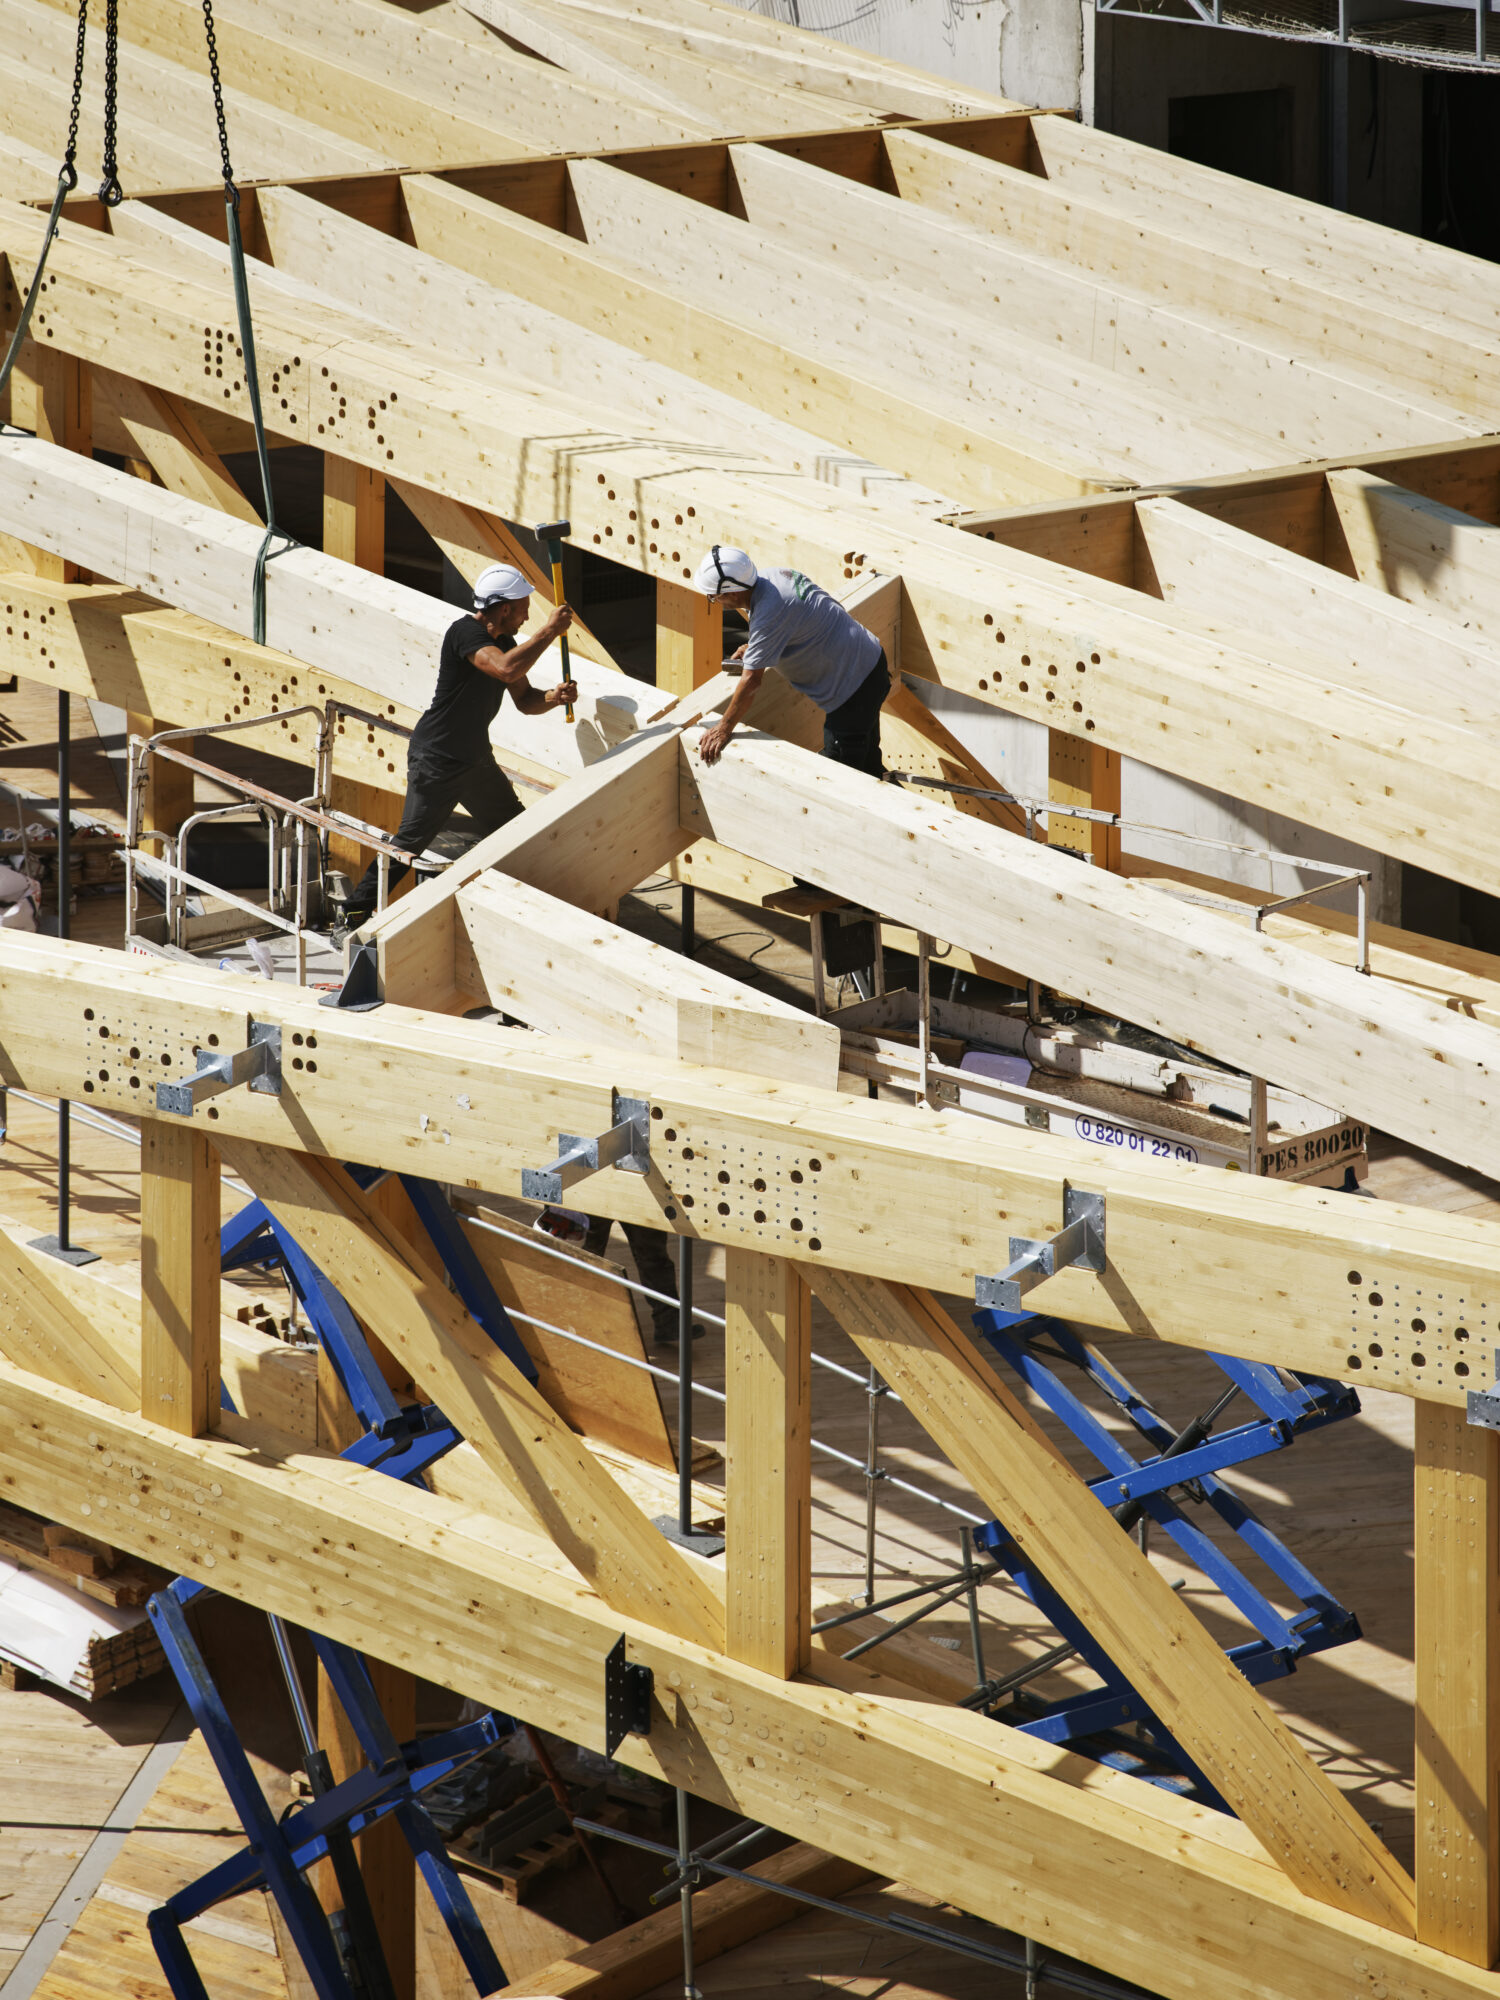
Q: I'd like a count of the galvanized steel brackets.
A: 4